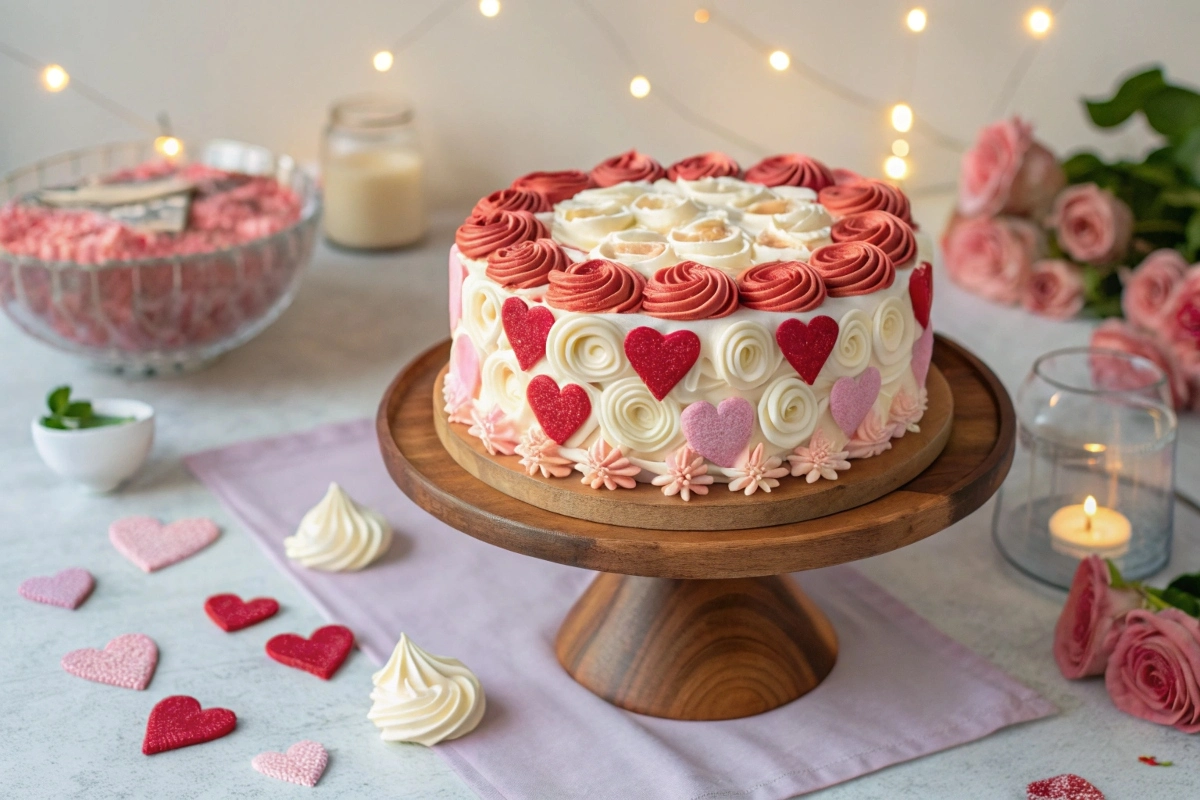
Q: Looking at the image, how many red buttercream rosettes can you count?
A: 14